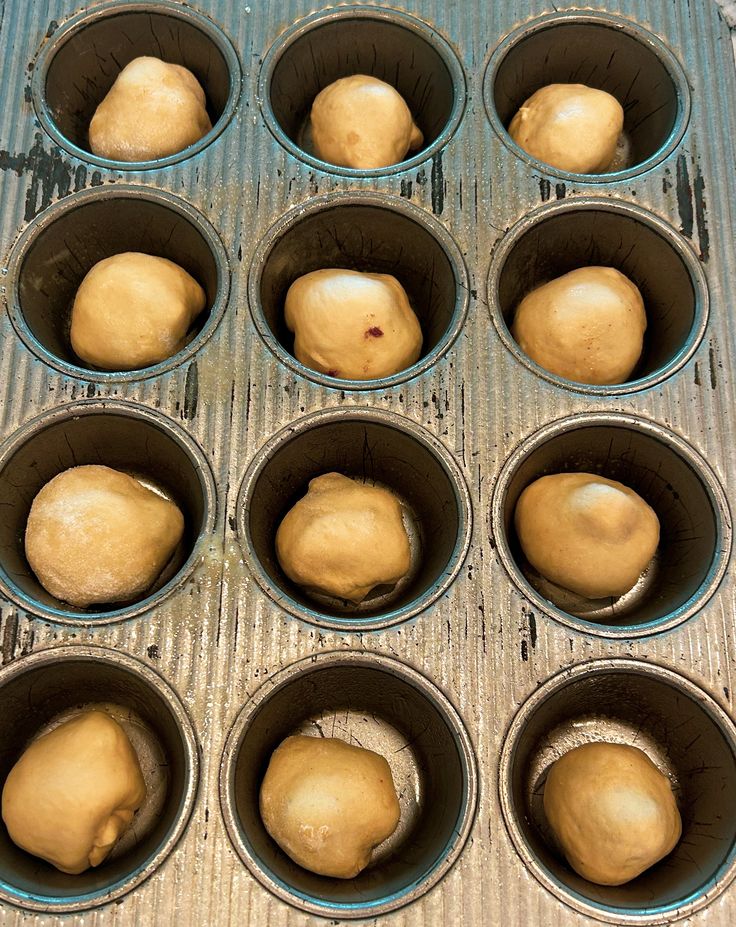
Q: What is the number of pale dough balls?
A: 12